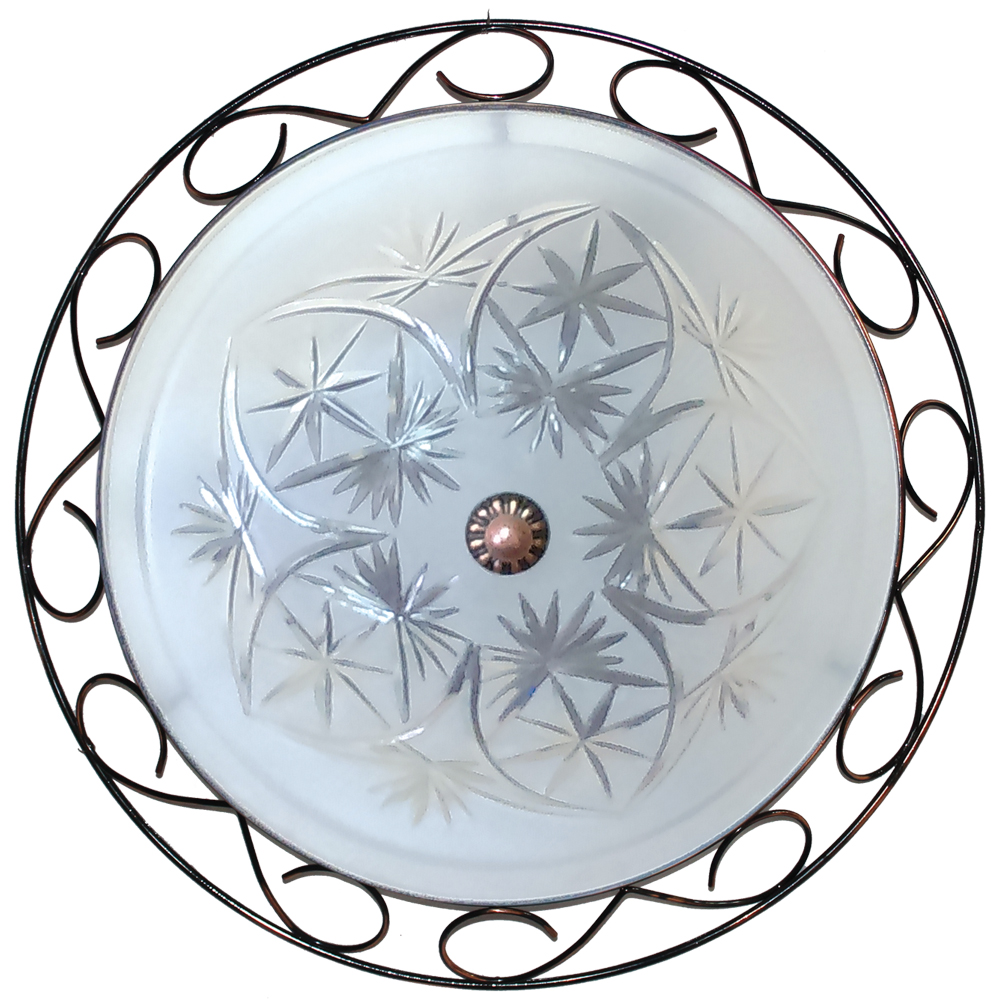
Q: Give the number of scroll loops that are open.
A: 12